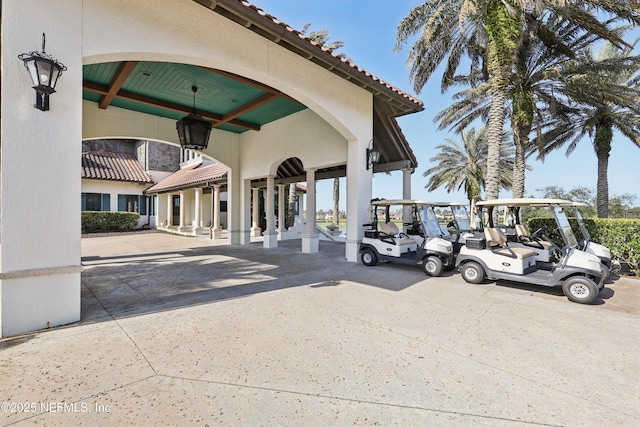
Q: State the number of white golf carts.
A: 4